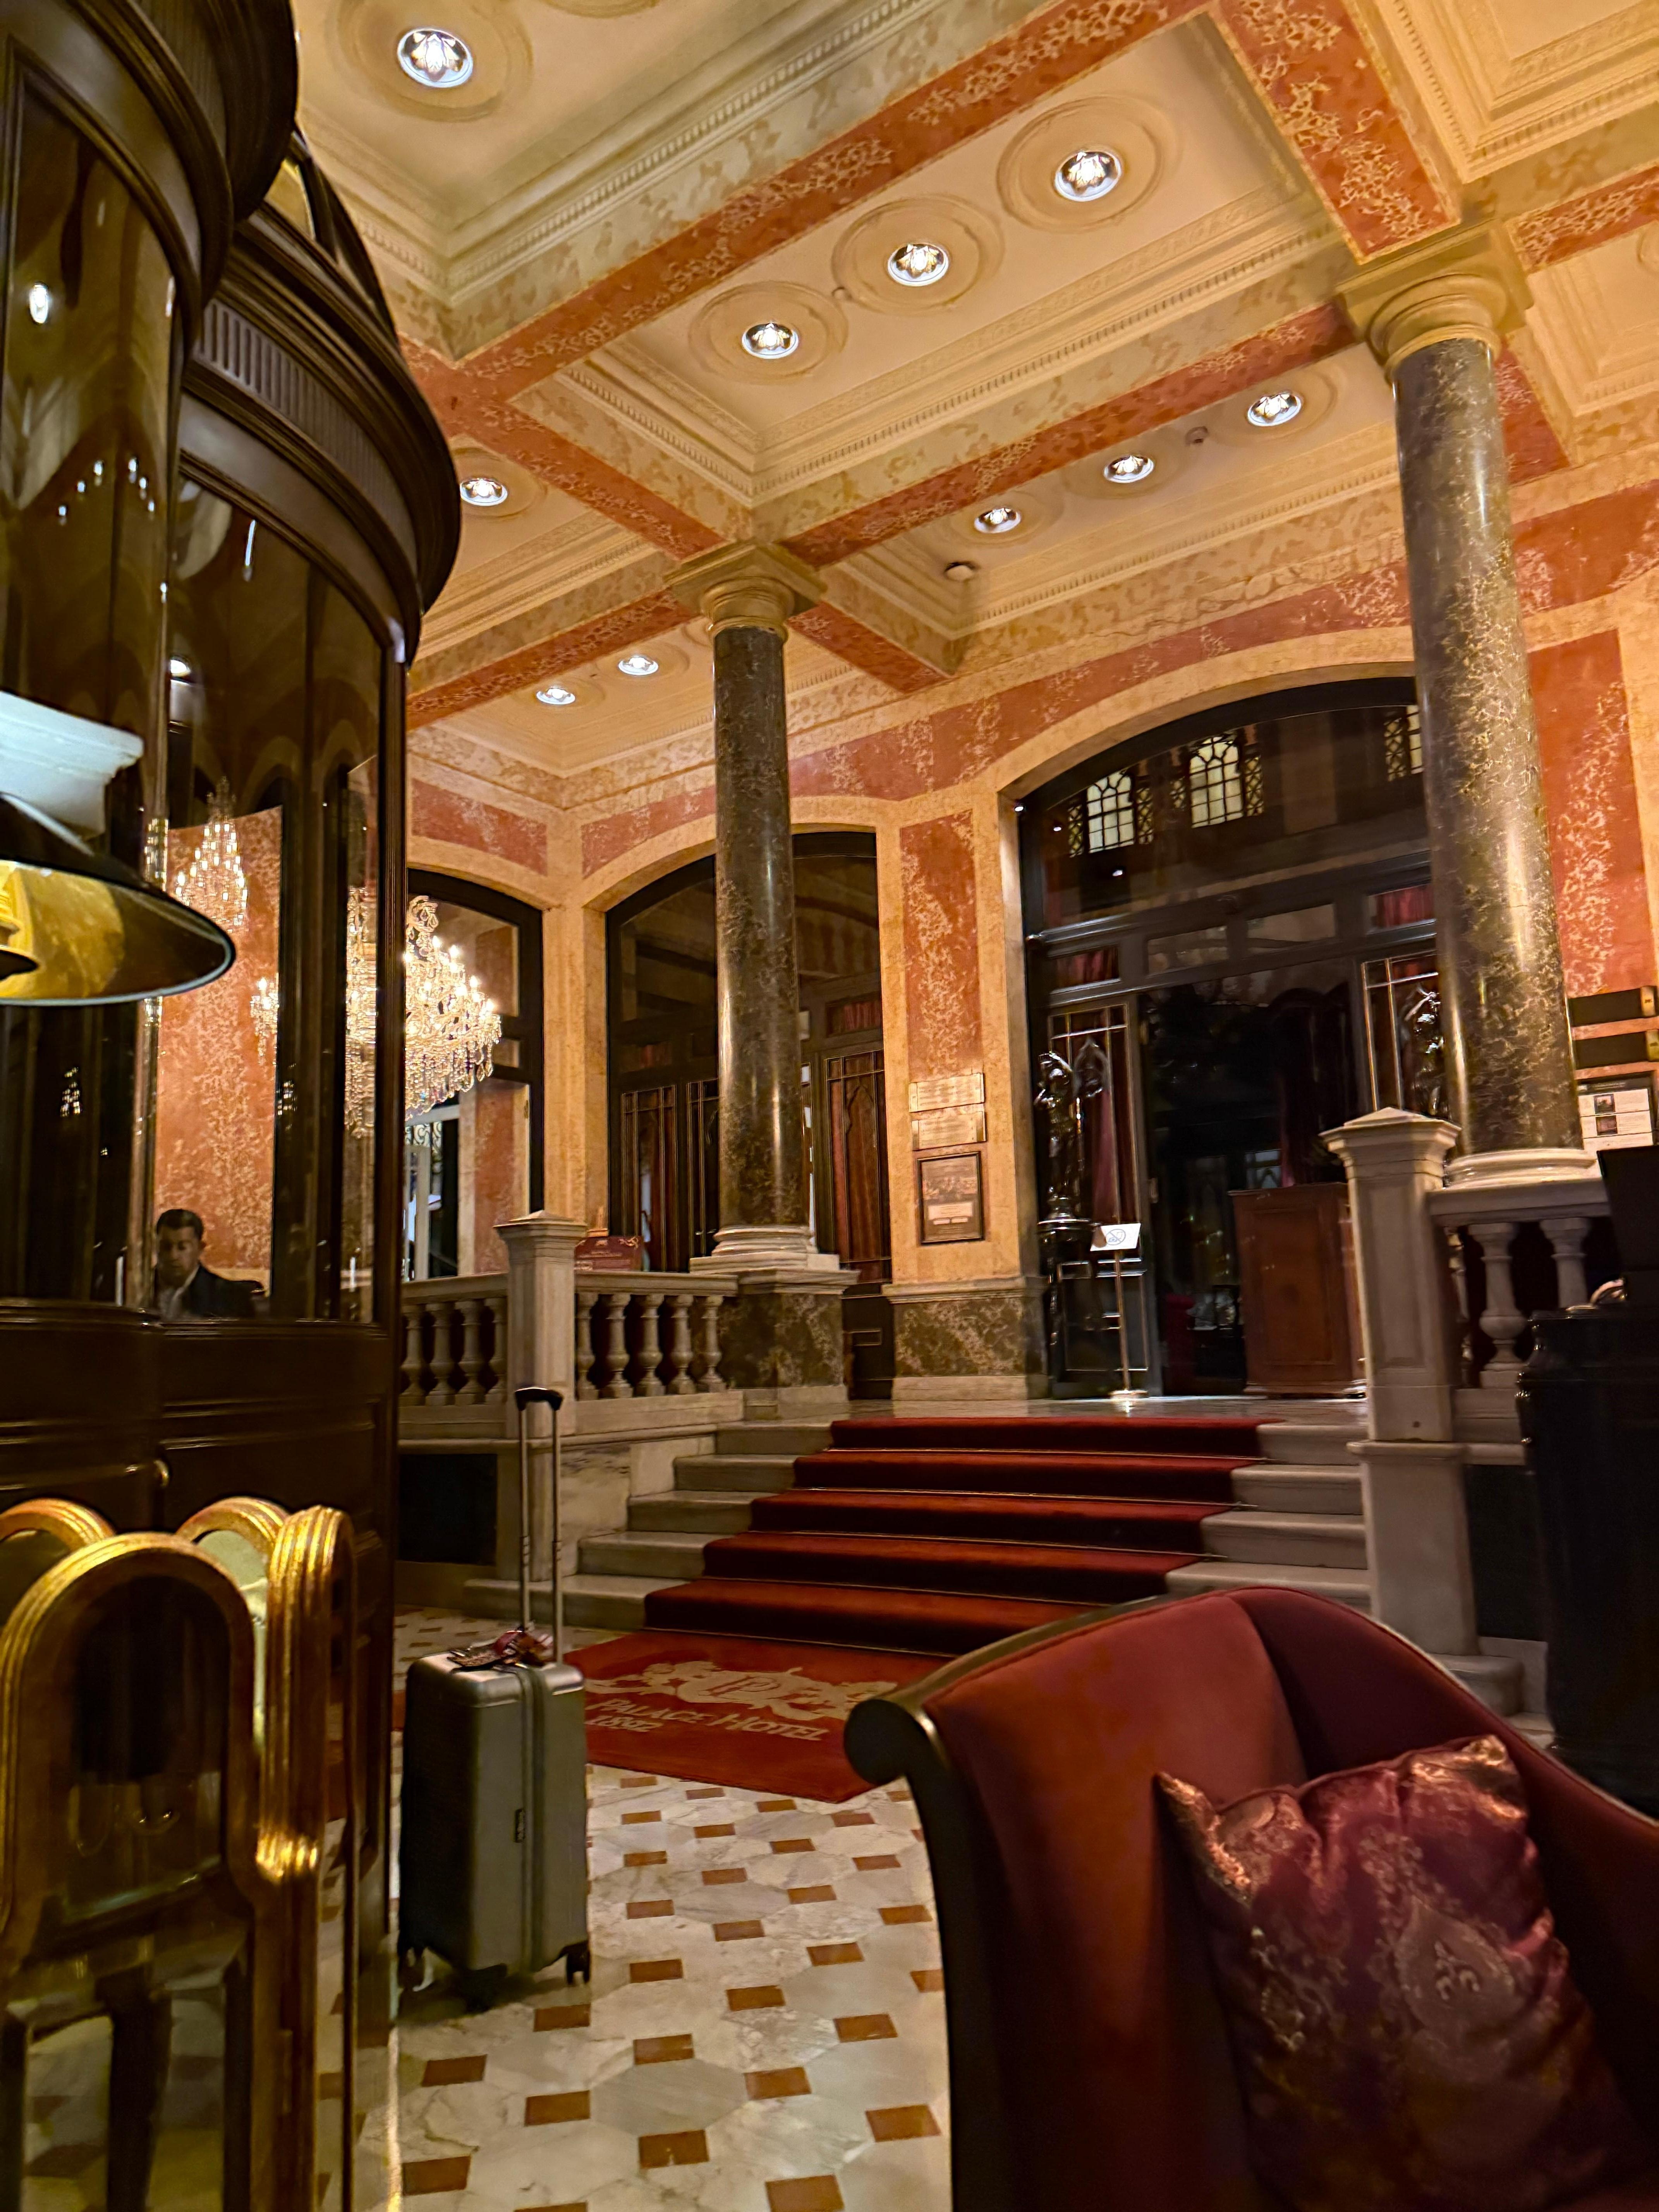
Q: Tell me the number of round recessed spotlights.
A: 10